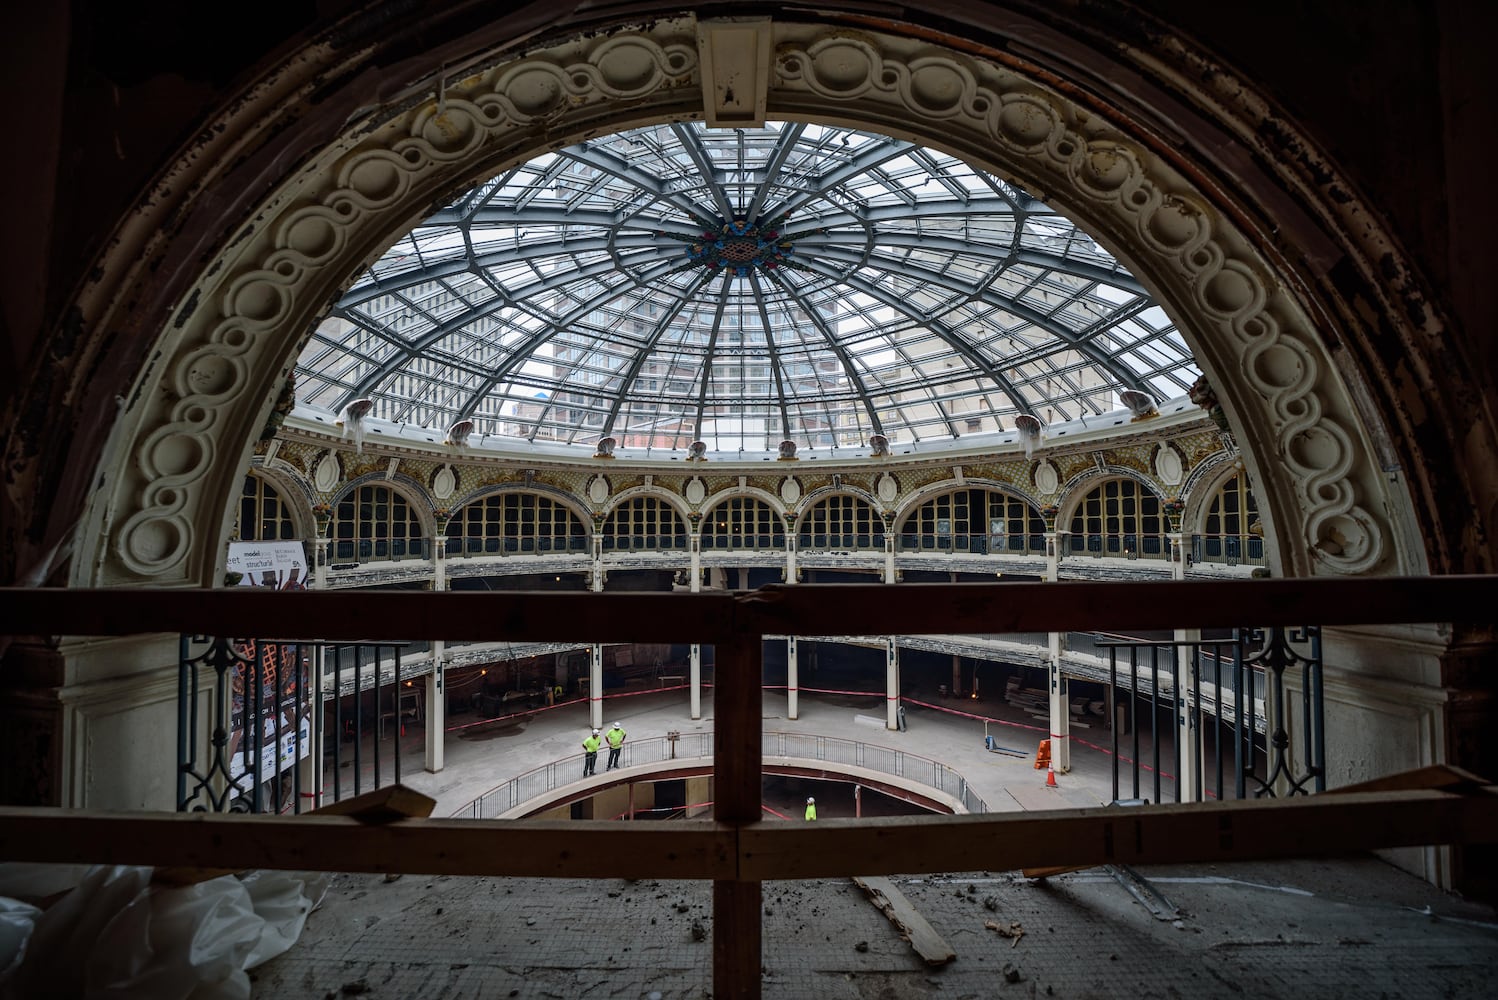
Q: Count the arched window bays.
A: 9